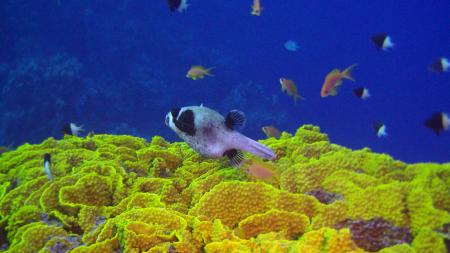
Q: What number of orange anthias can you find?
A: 6